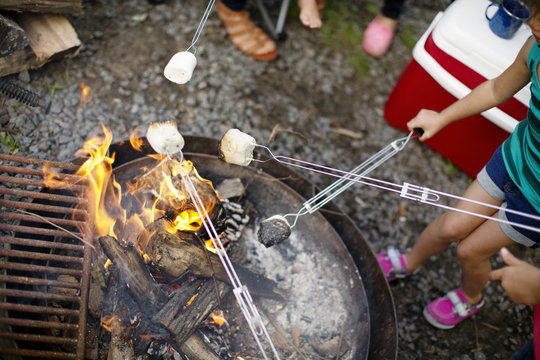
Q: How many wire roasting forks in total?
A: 4